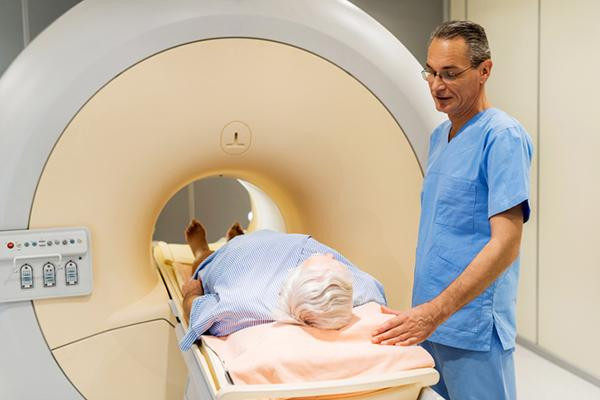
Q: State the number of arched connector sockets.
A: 3